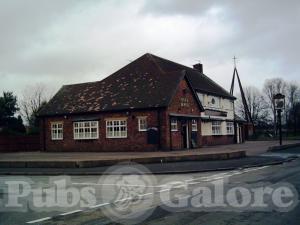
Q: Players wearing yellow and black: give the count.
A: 0